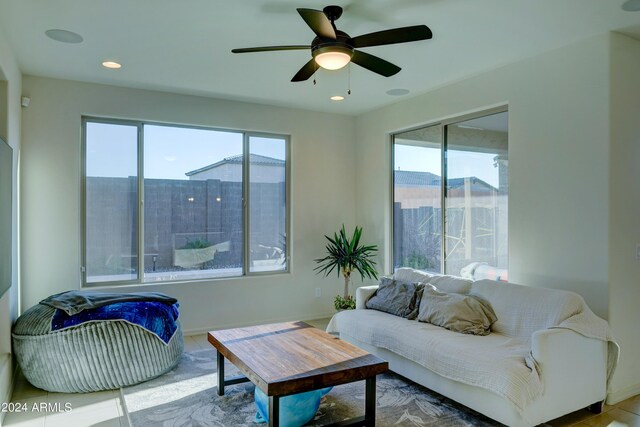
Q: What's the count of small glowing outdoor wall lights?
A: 2